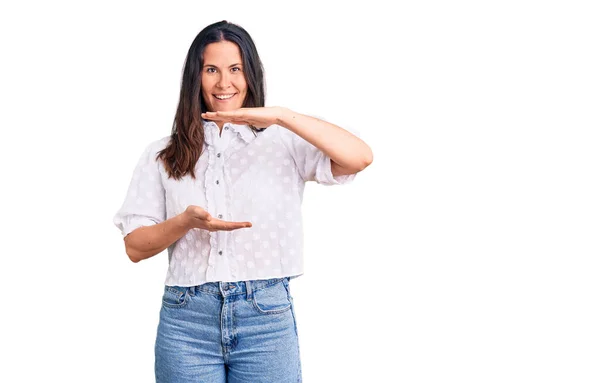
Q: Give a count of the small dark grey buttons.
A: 5